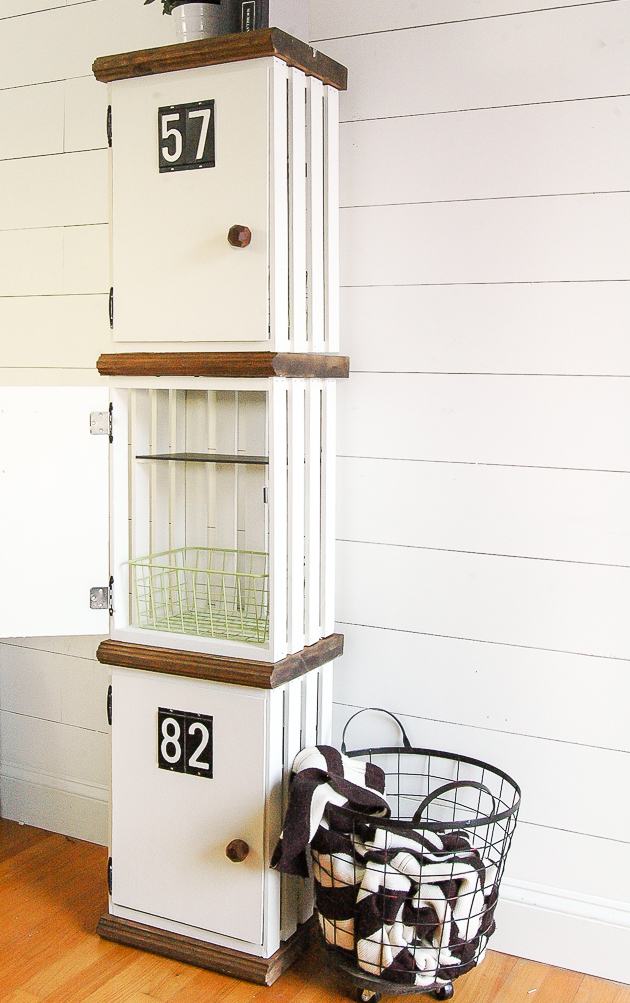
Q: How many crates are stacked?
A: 3